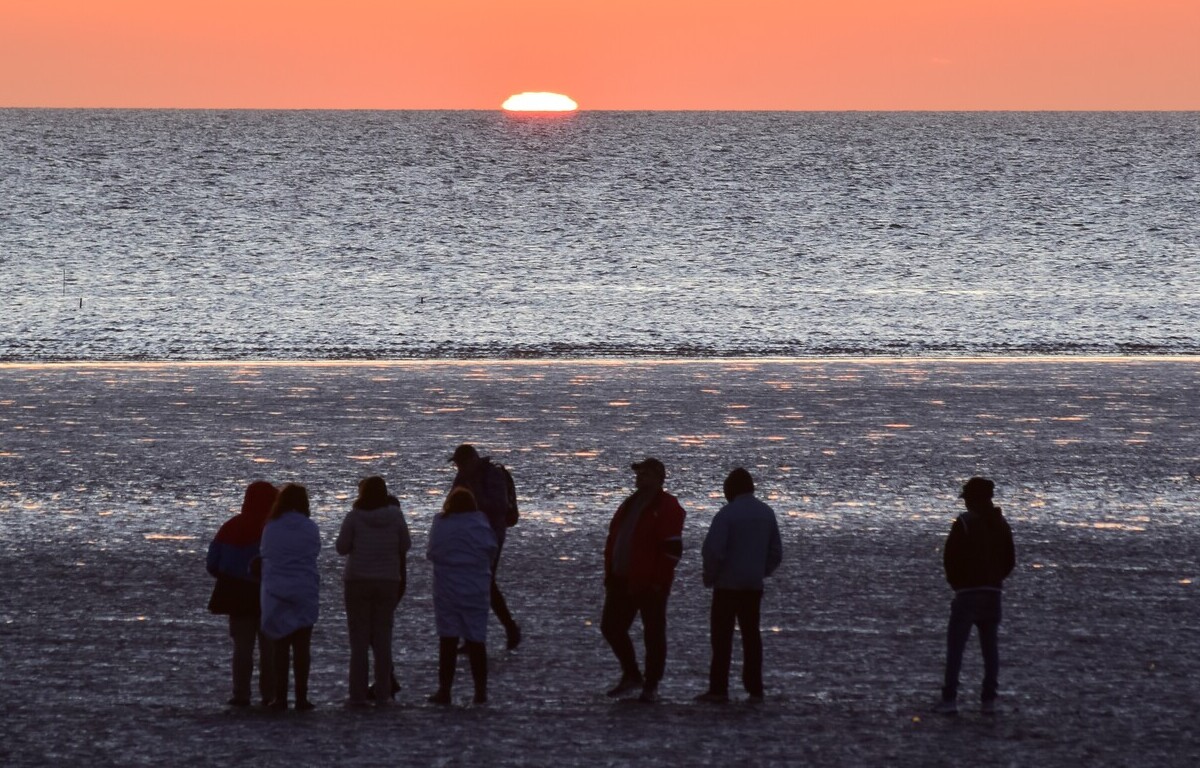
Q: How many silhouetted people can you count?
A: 9